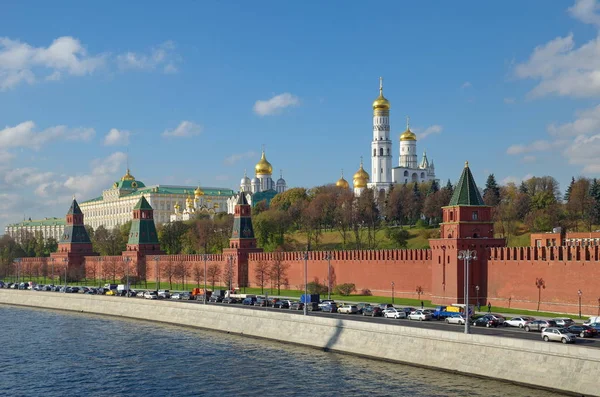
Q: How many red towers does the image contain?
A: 4